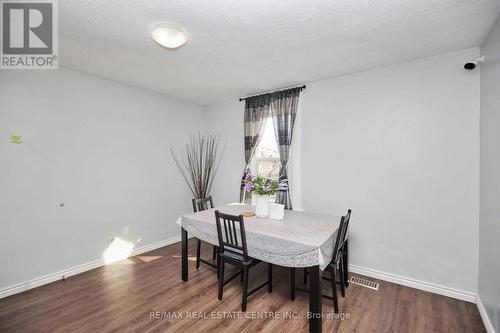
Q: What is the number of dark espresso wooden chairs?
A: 3